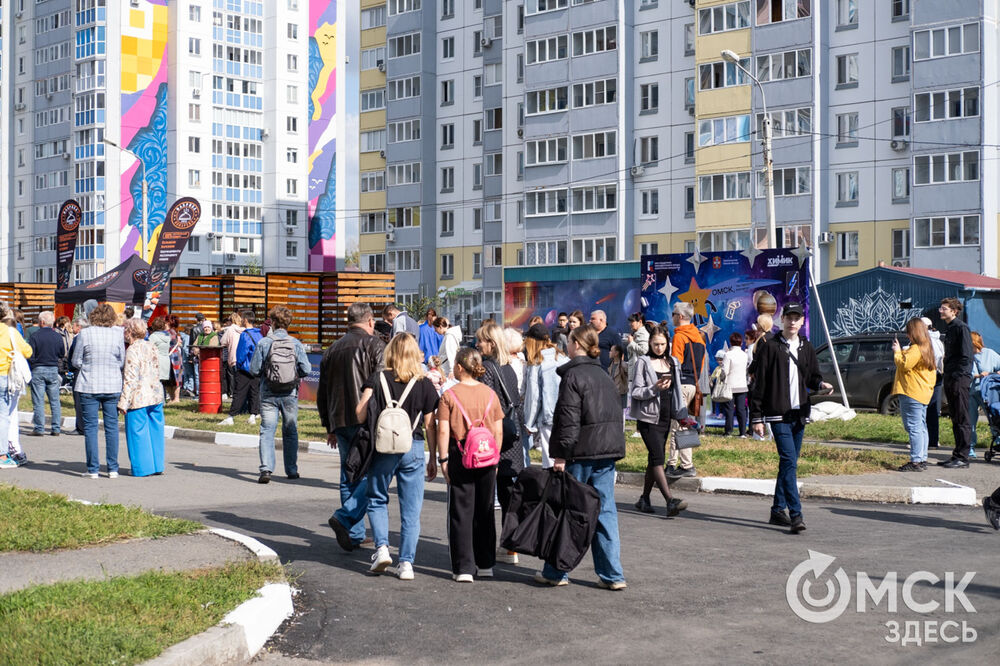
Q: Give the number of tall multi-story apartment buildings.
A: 2